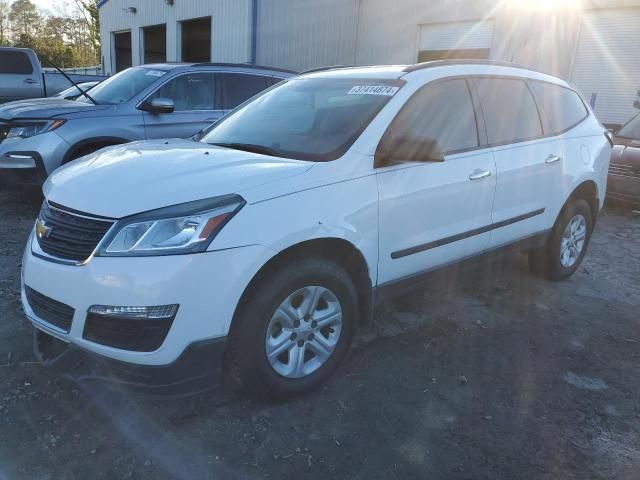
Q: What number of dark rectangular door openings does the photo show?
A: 3